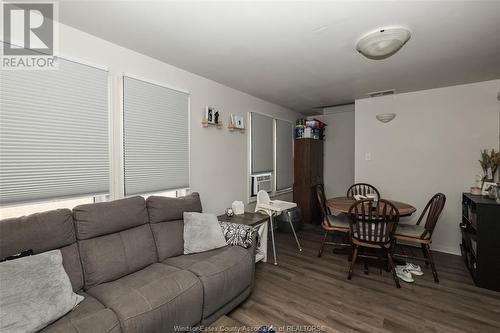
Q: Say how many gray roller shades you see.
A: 4